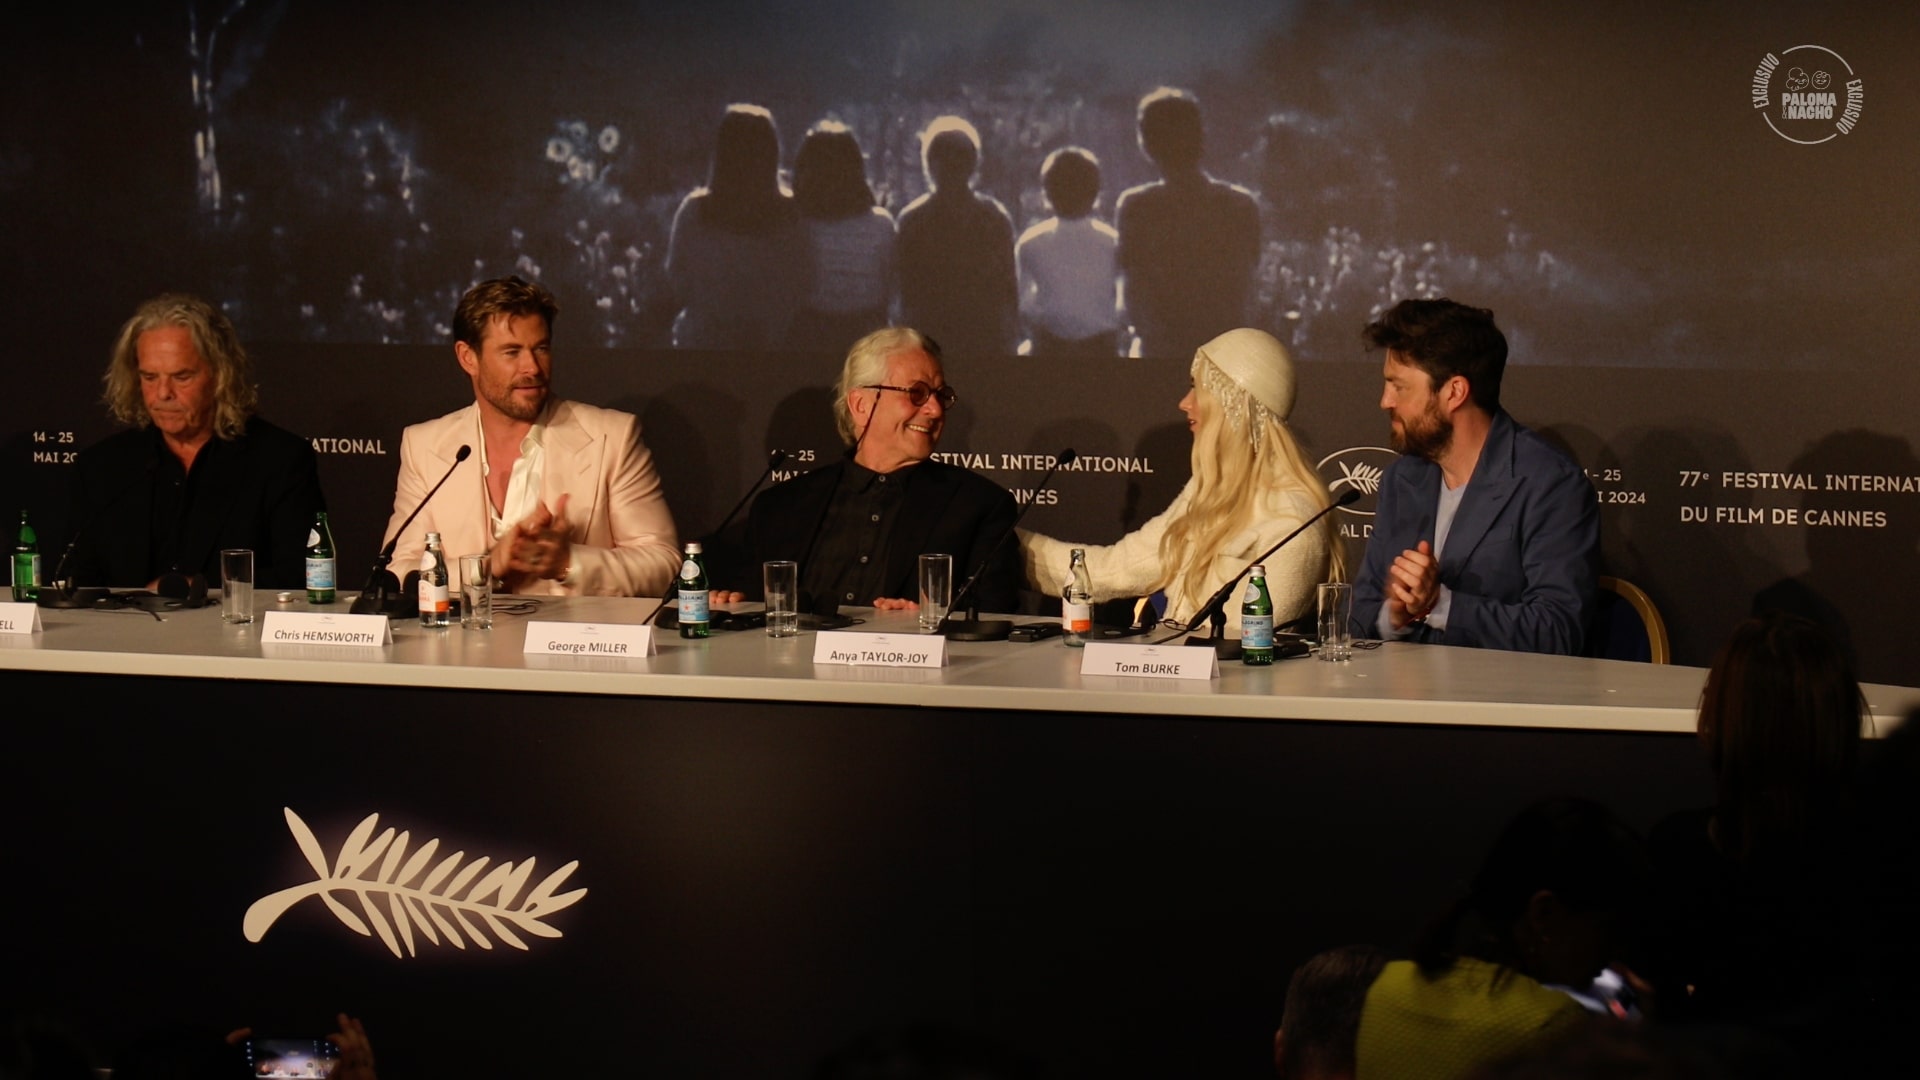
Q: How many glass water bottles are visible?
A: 6